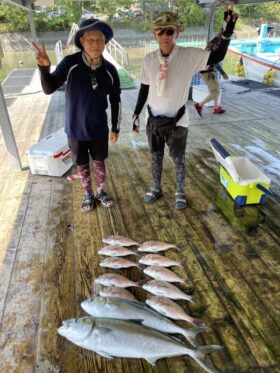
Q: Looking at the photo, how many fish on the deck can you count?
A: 12